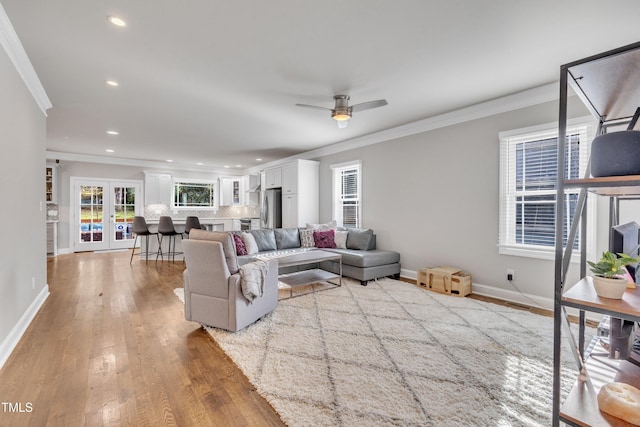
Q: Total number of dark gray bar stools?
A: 3